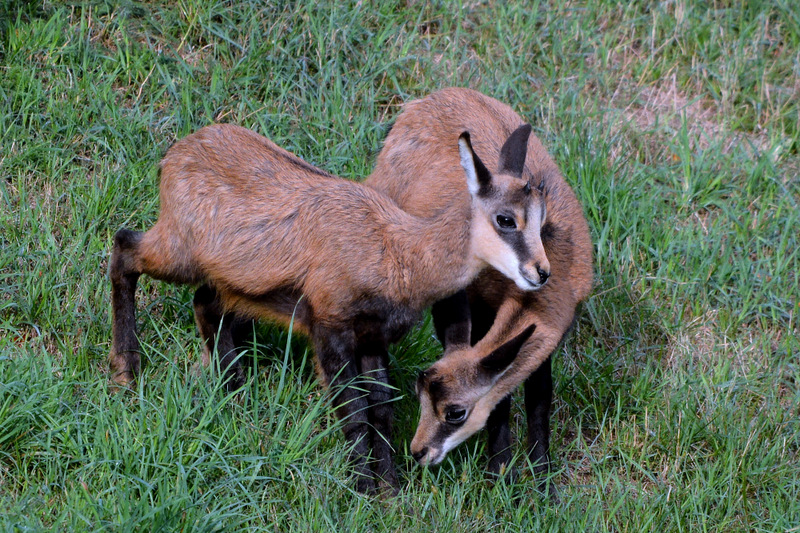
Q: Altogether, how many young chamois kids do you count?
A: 2